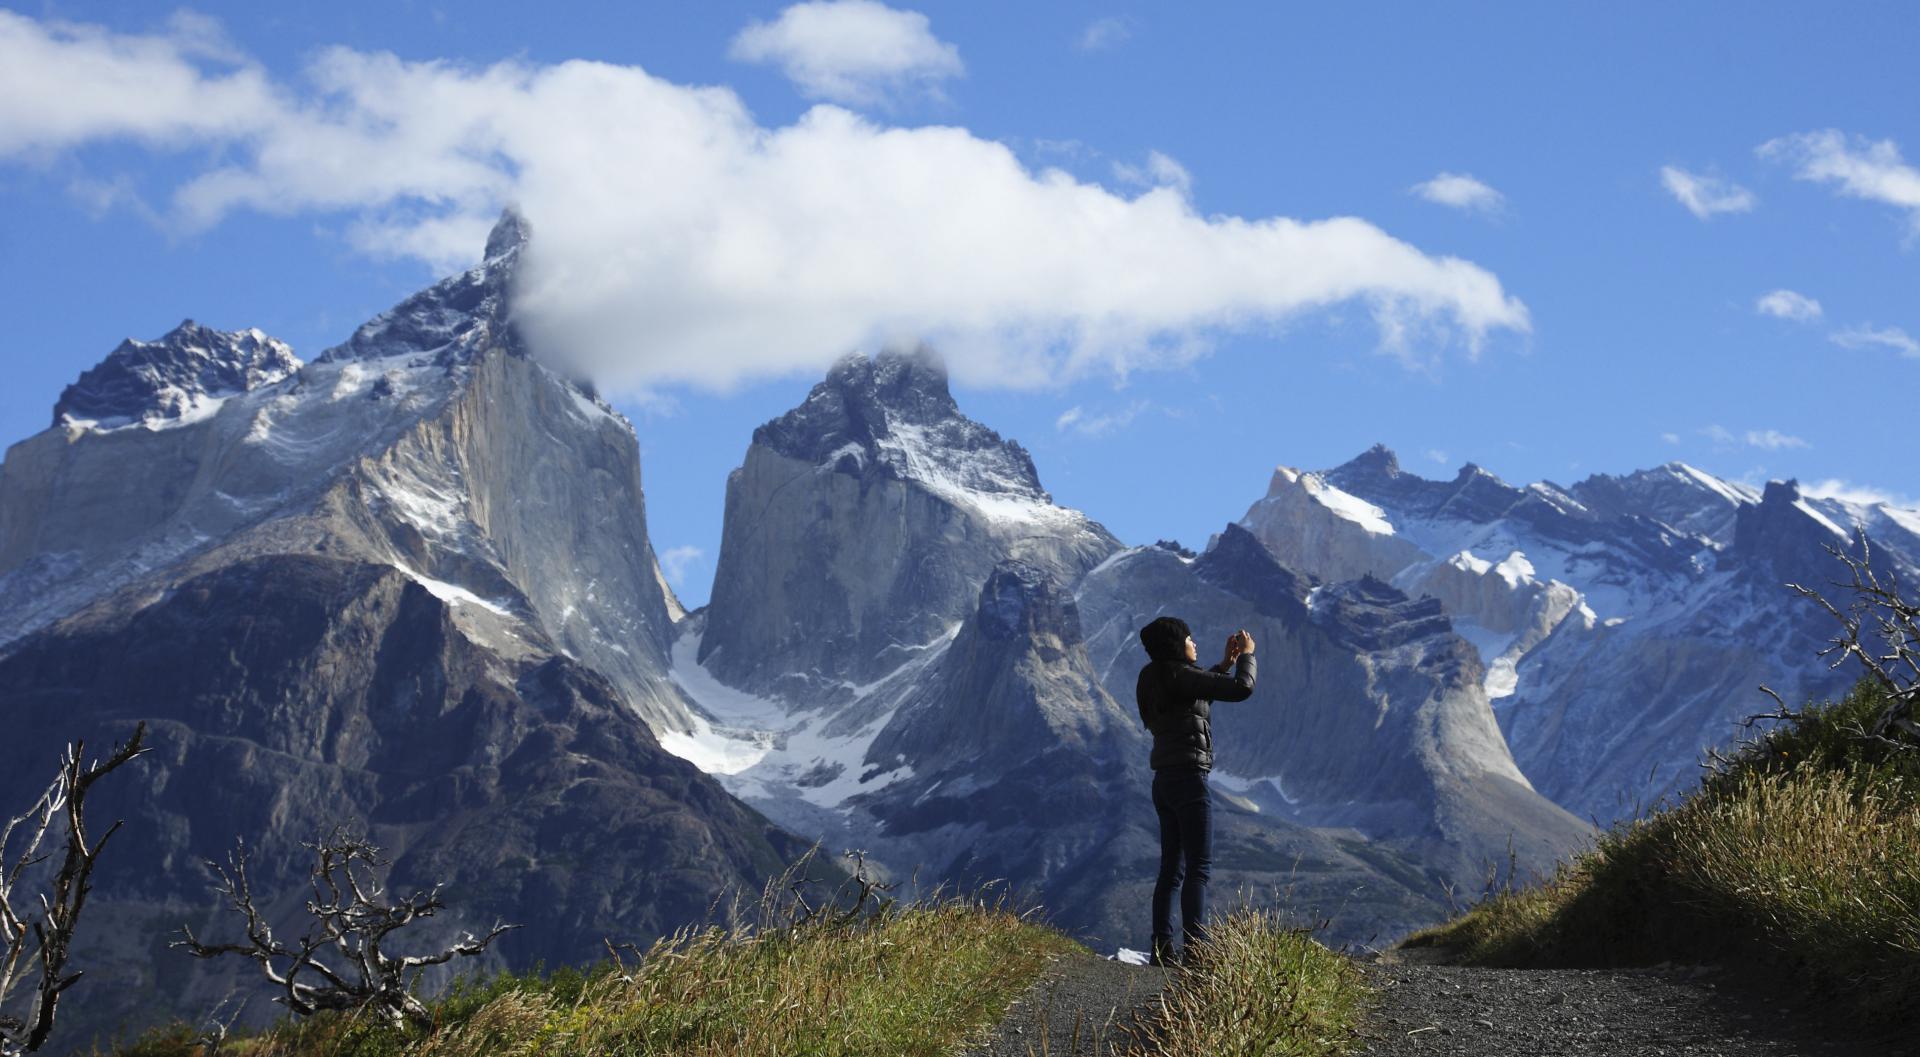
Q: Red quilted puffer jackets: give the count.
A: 0